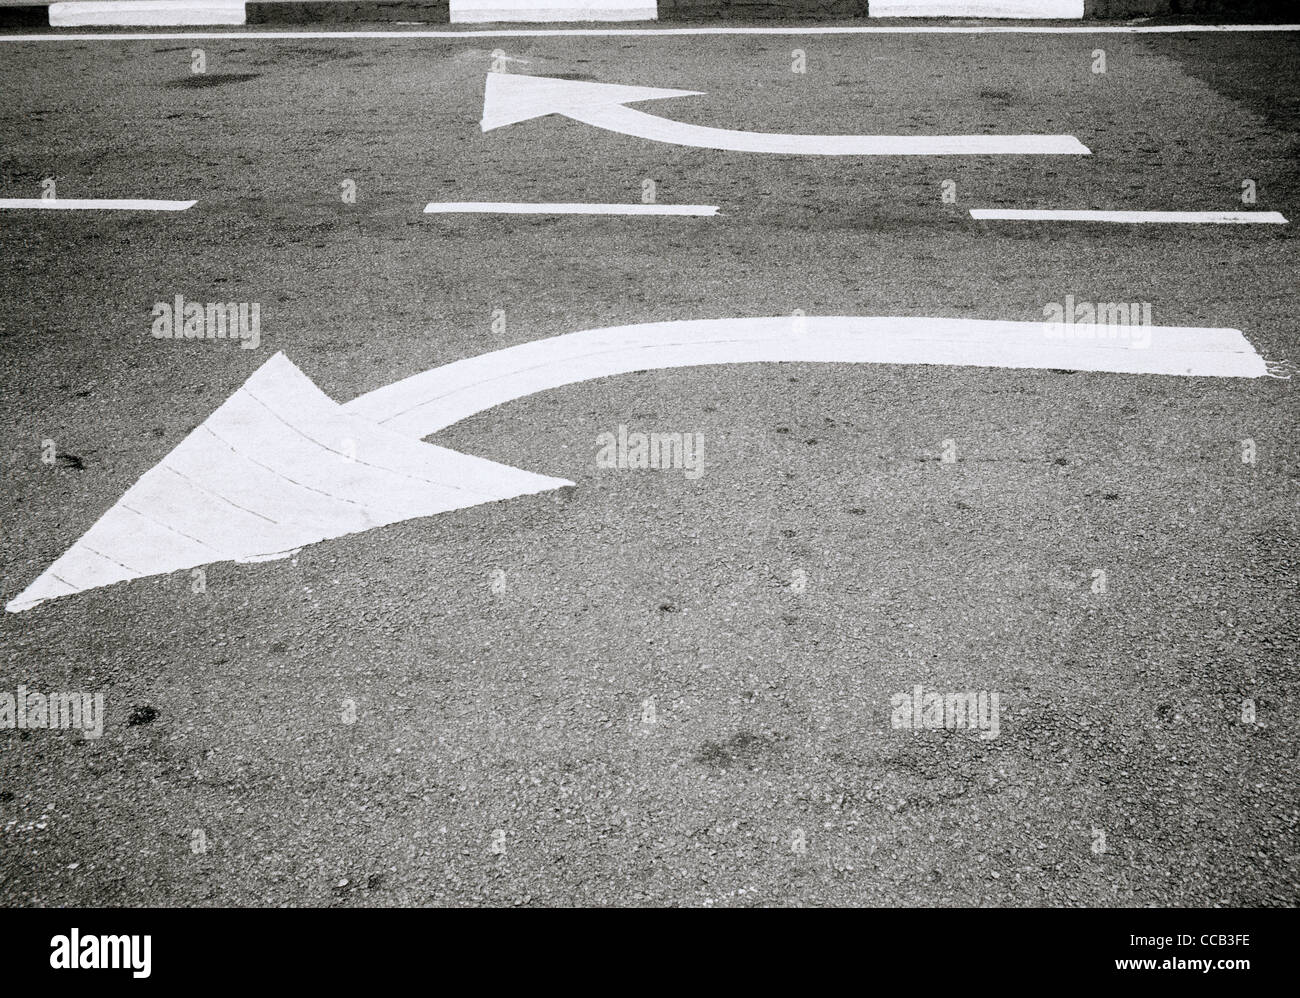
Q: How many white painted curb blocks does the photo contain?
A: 3